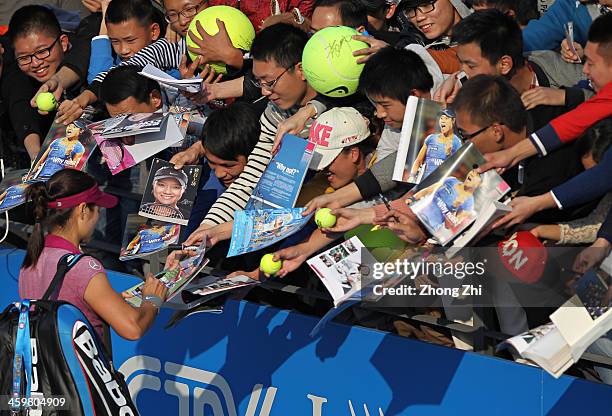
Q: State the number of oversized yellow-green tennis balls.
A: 2